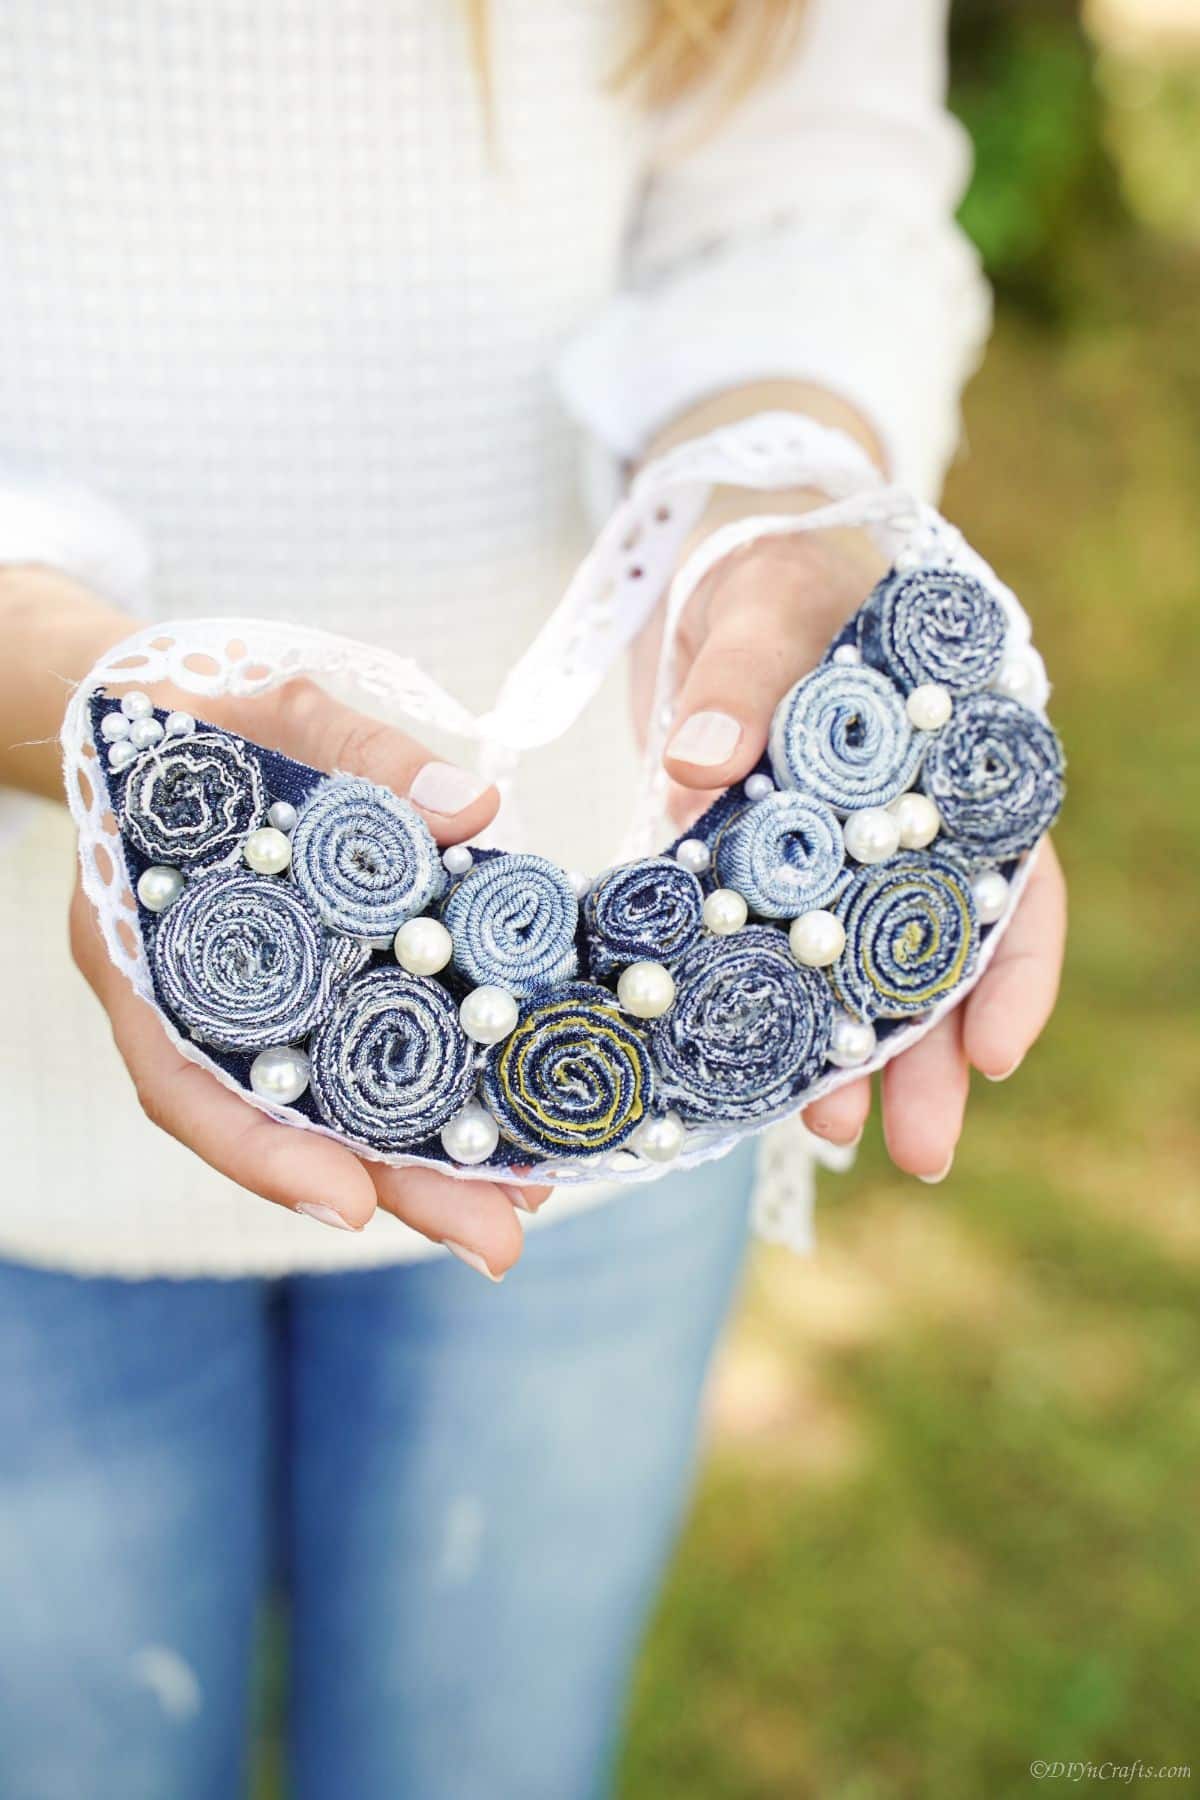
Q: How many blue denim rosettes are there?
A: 13